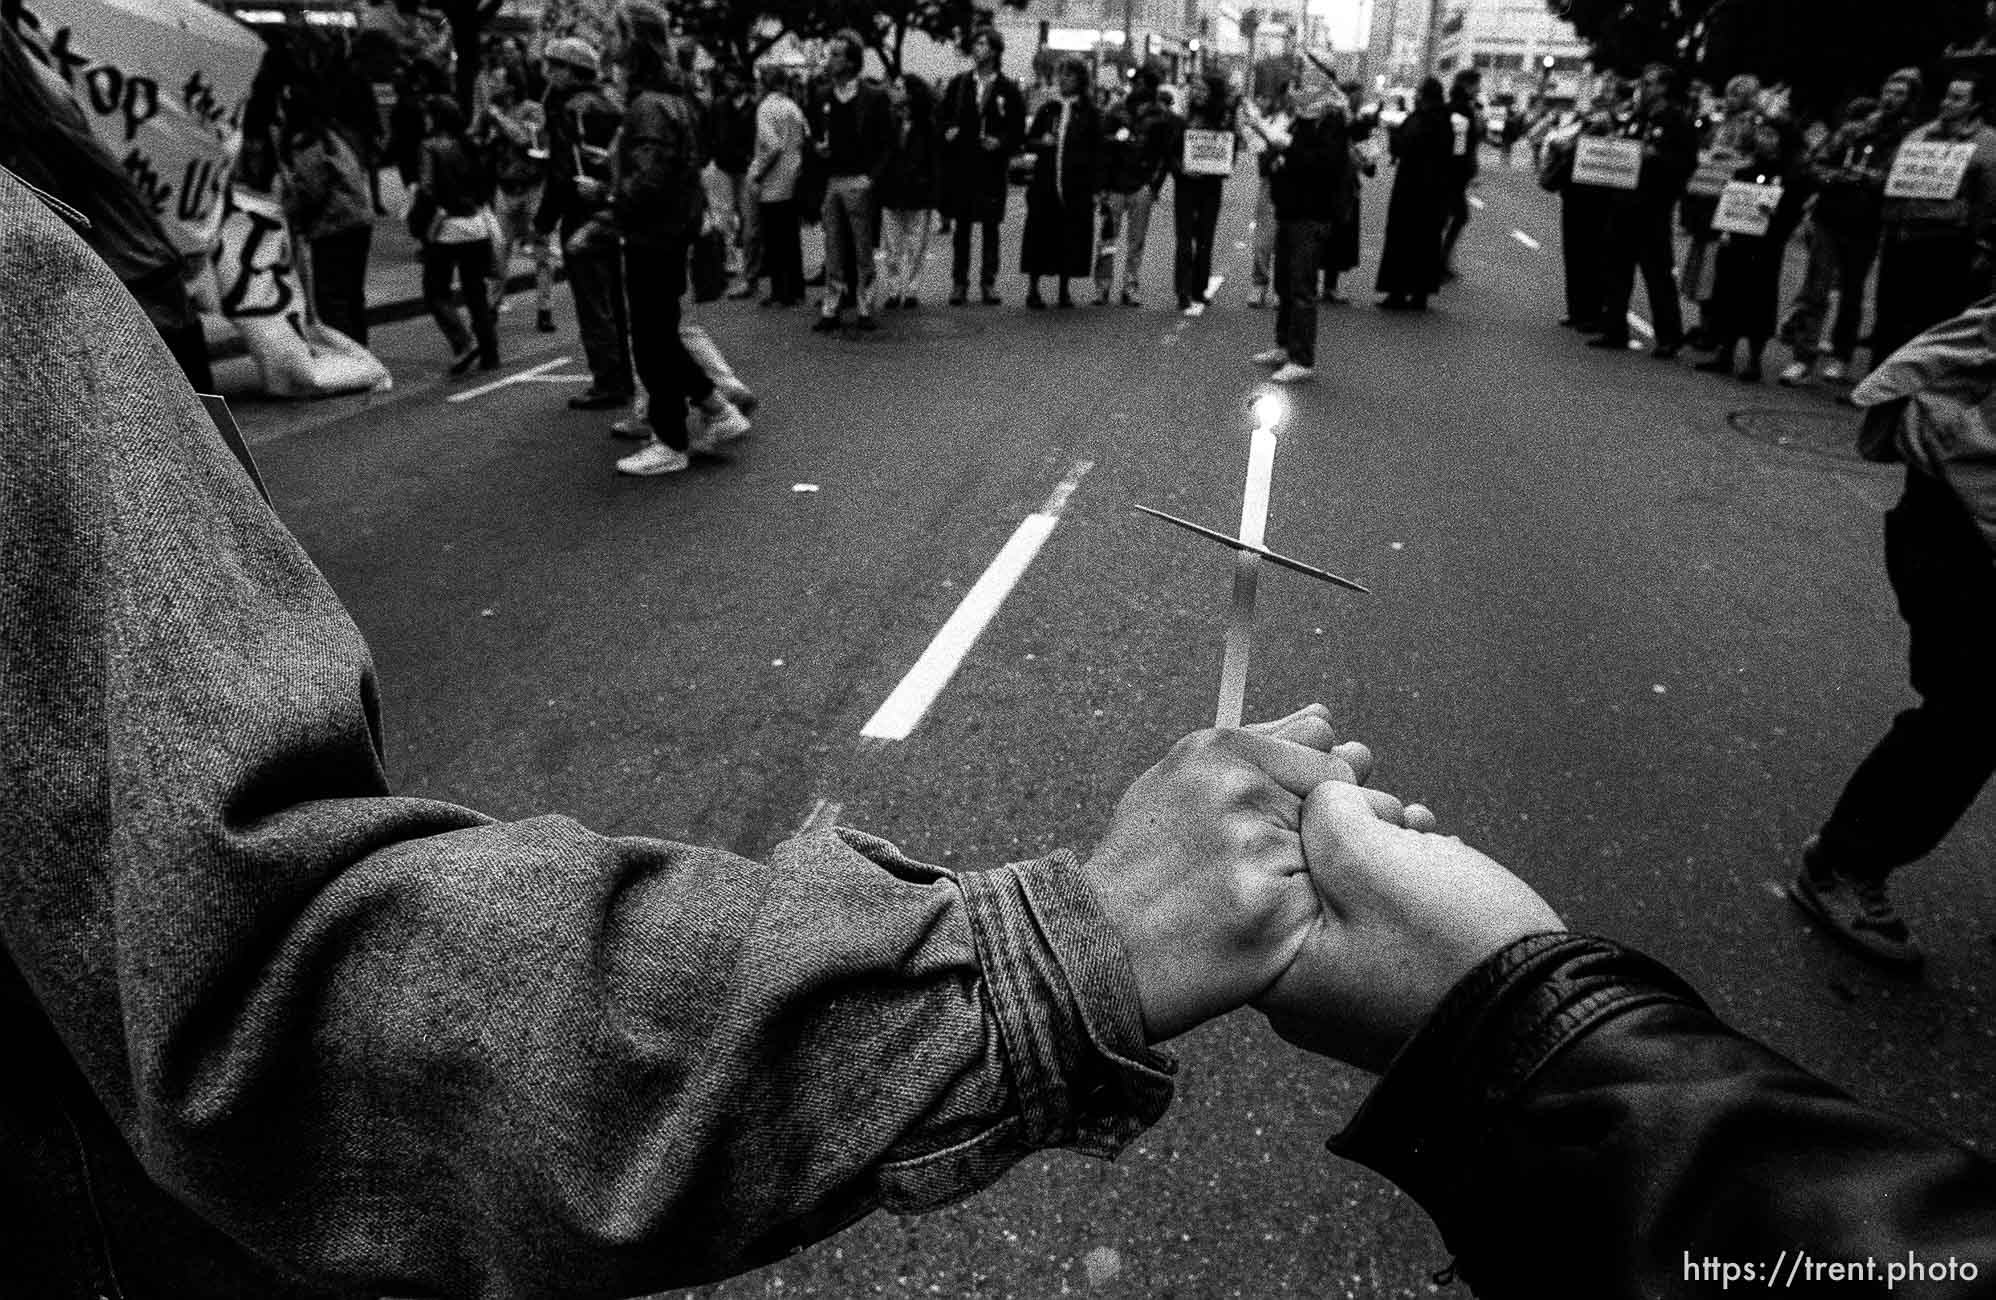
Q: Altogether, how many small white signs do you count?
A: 5